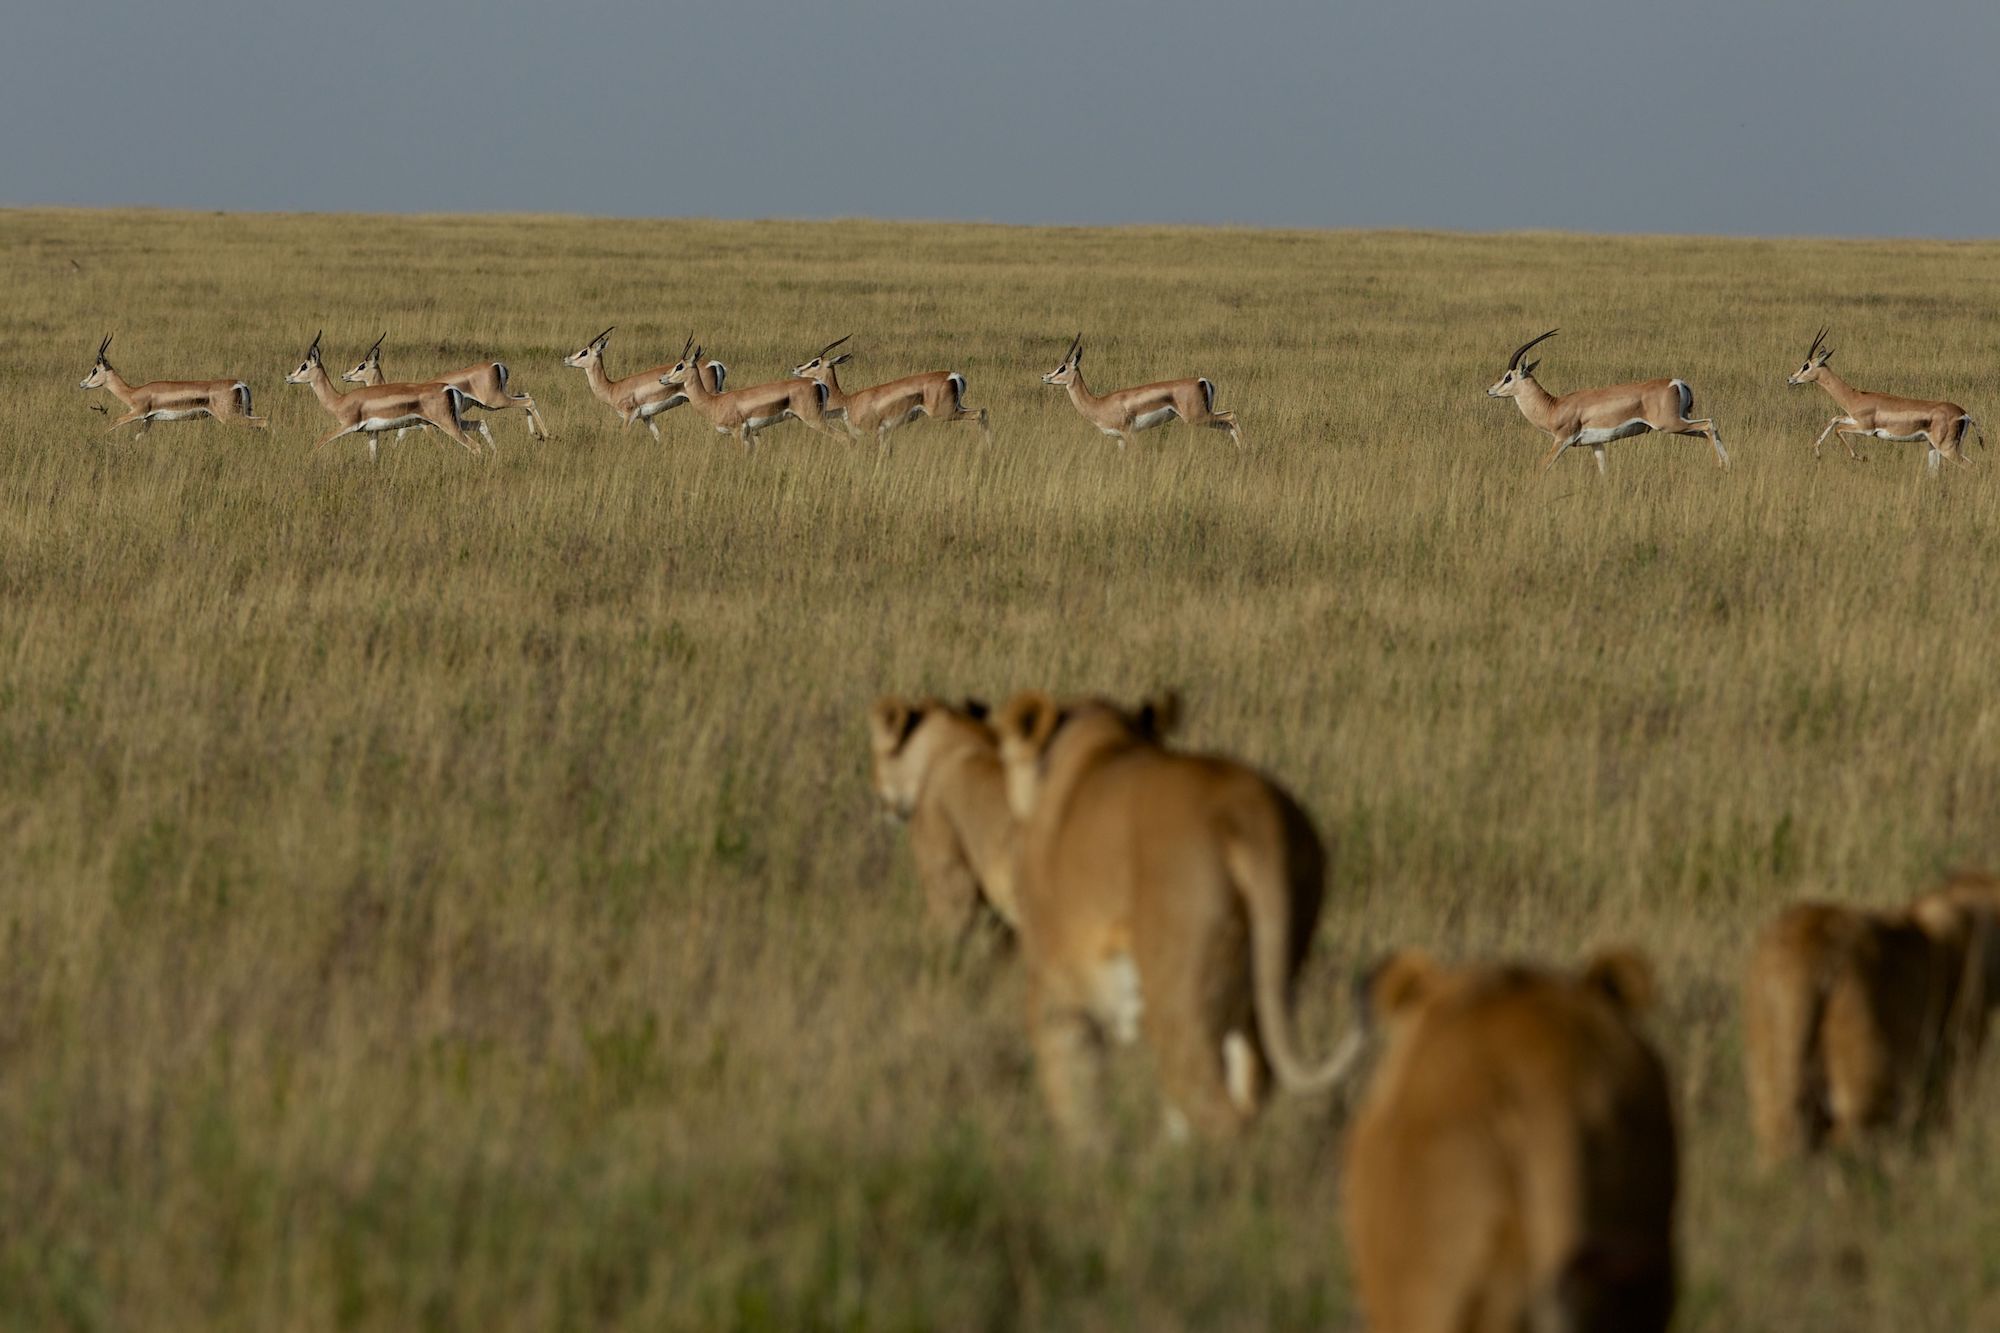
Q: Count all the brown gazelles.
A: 9